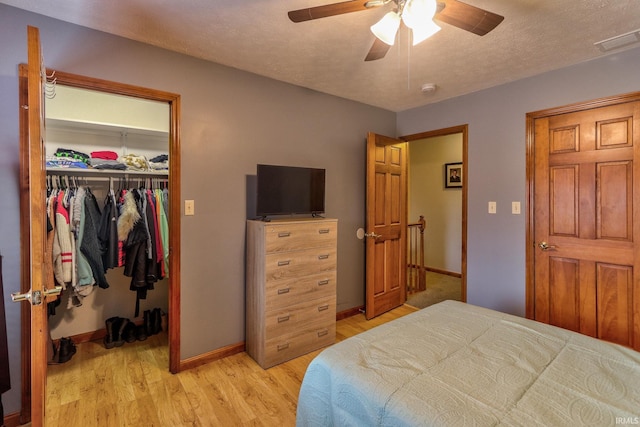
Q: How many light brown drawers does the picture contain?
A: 5